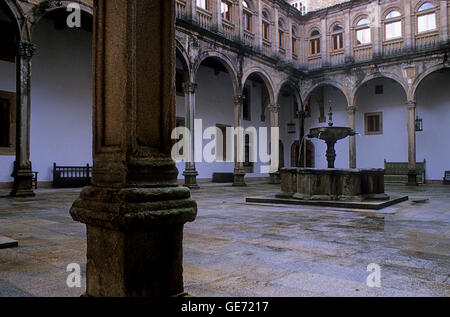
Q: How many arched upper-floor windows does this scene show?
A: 11